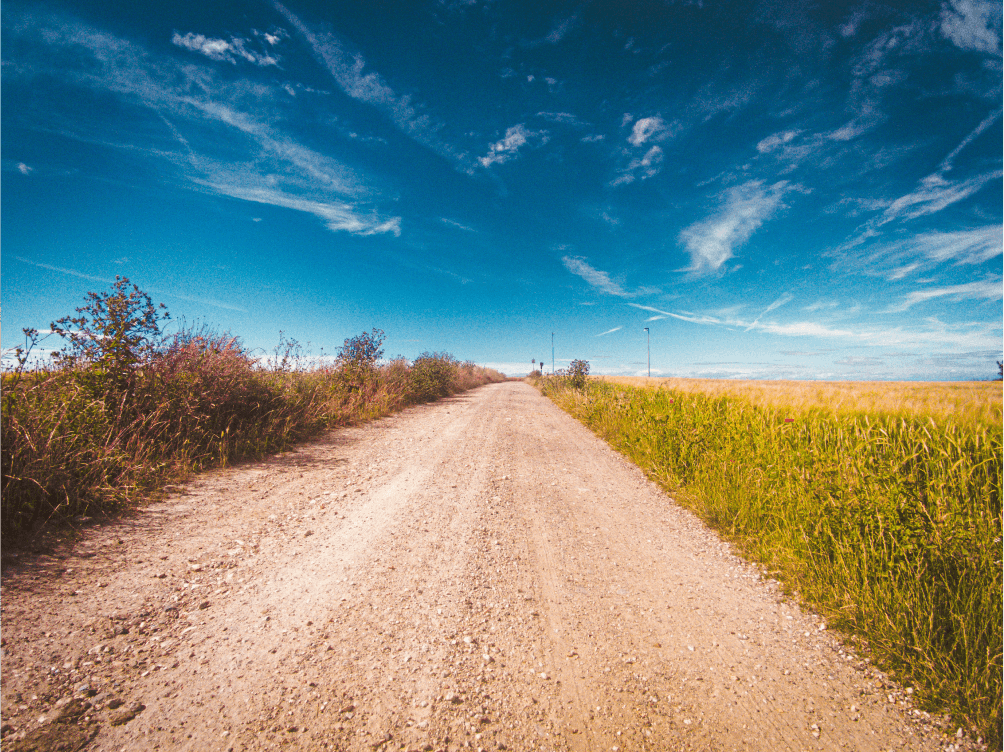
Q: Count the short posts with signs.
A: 2